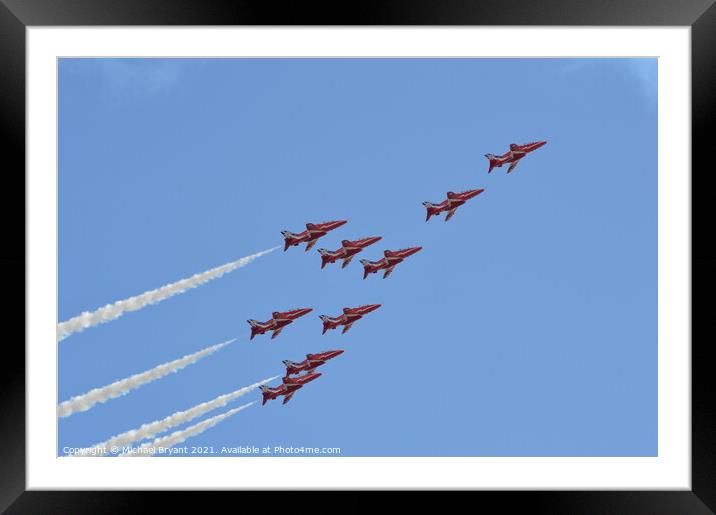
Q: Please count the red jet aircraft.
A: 9